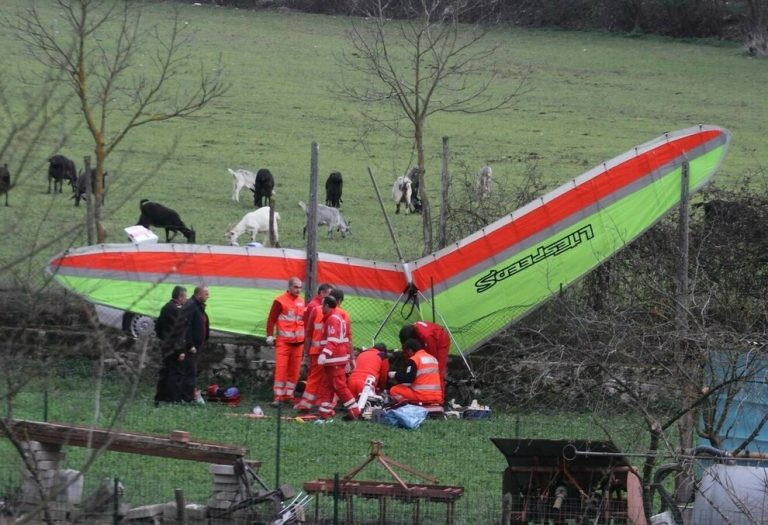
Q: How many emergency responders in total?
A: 7